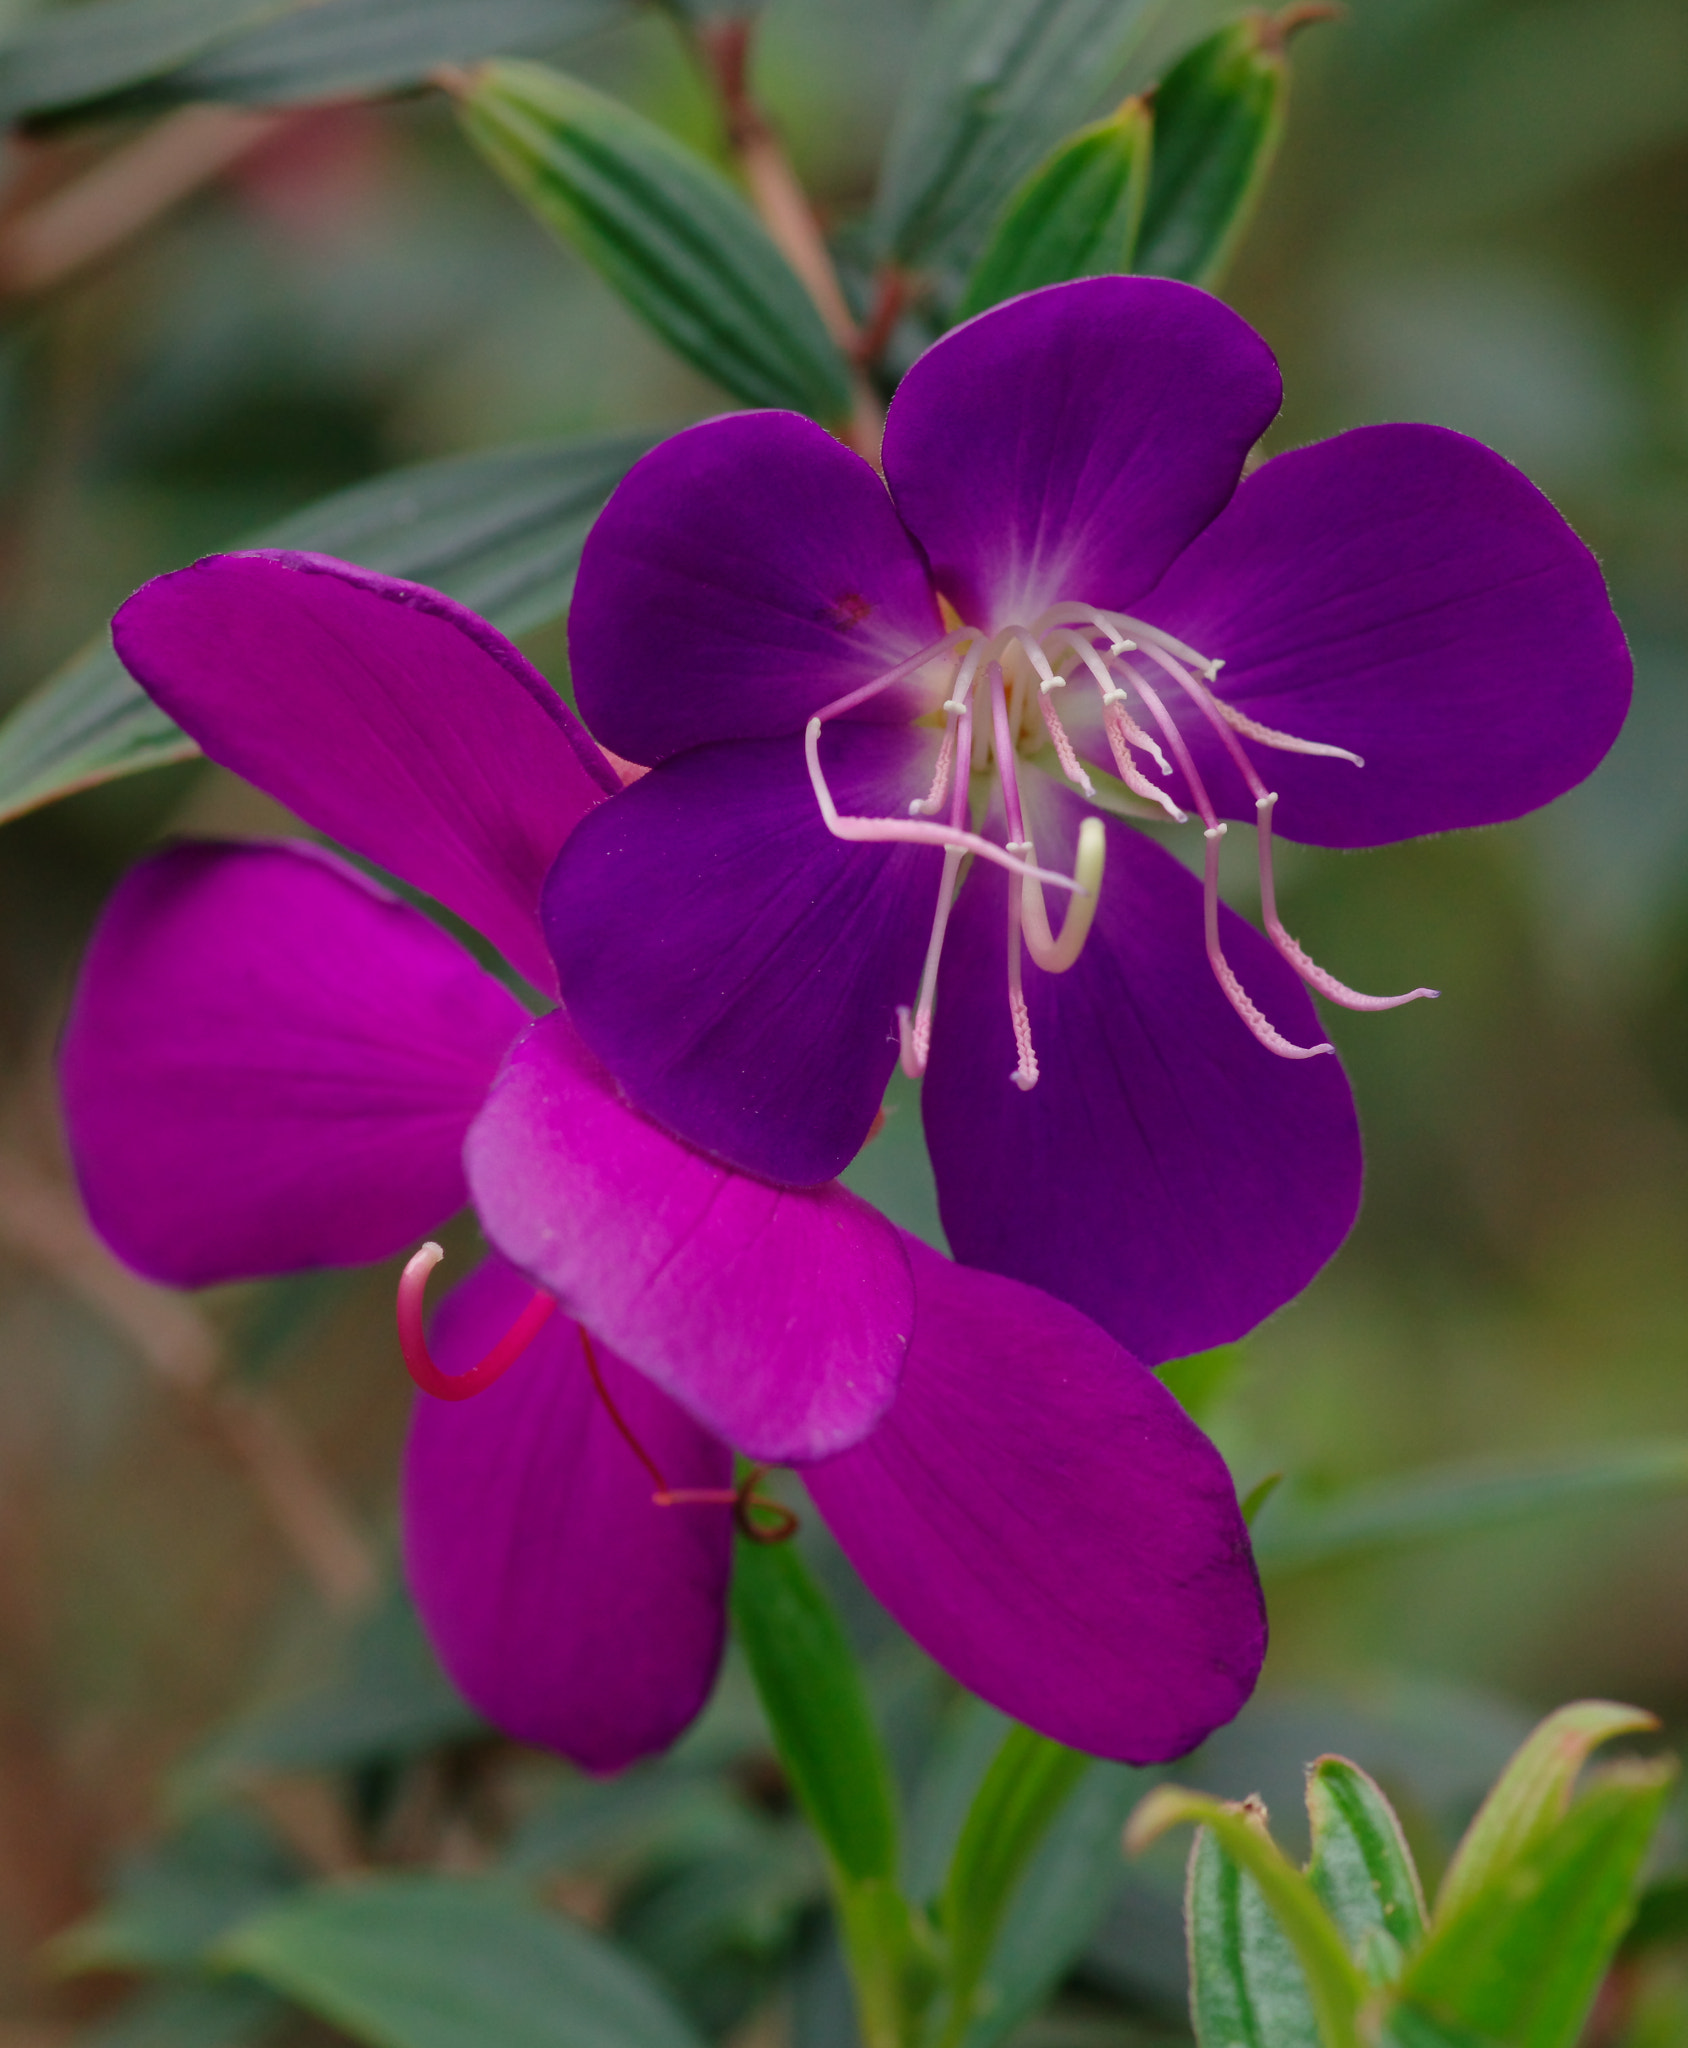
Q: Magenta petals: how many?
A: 5